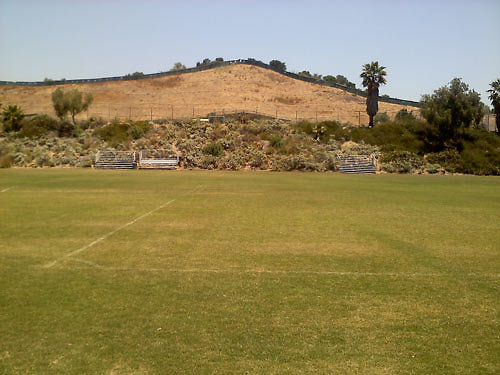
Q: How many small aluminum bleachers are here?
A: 3